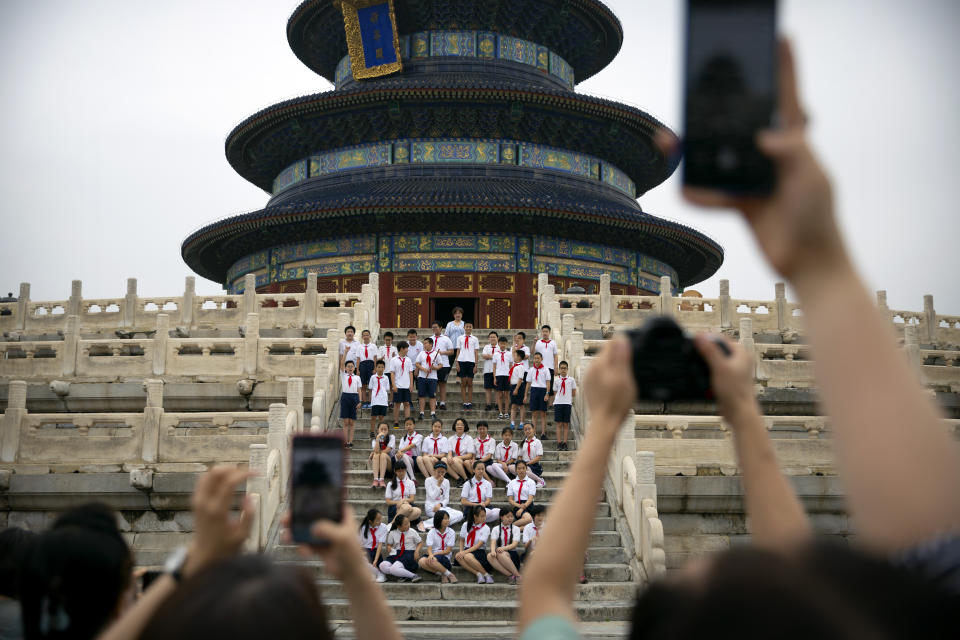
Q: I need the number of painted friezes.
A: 3